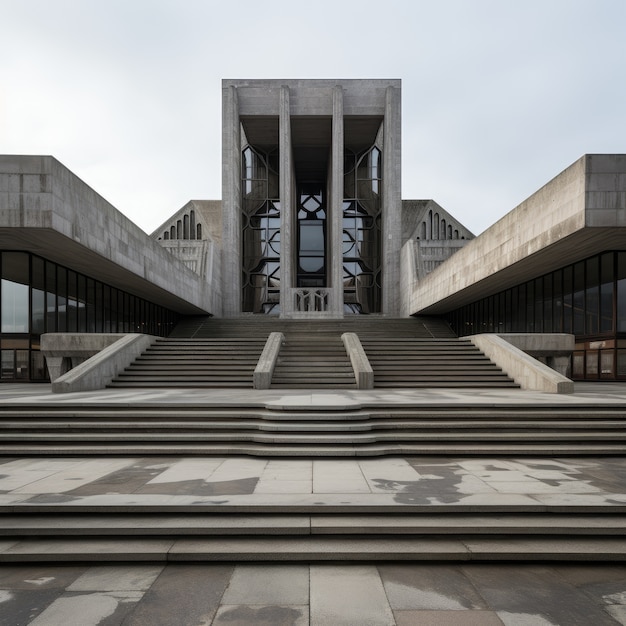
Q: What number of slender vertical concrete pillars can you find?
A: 4